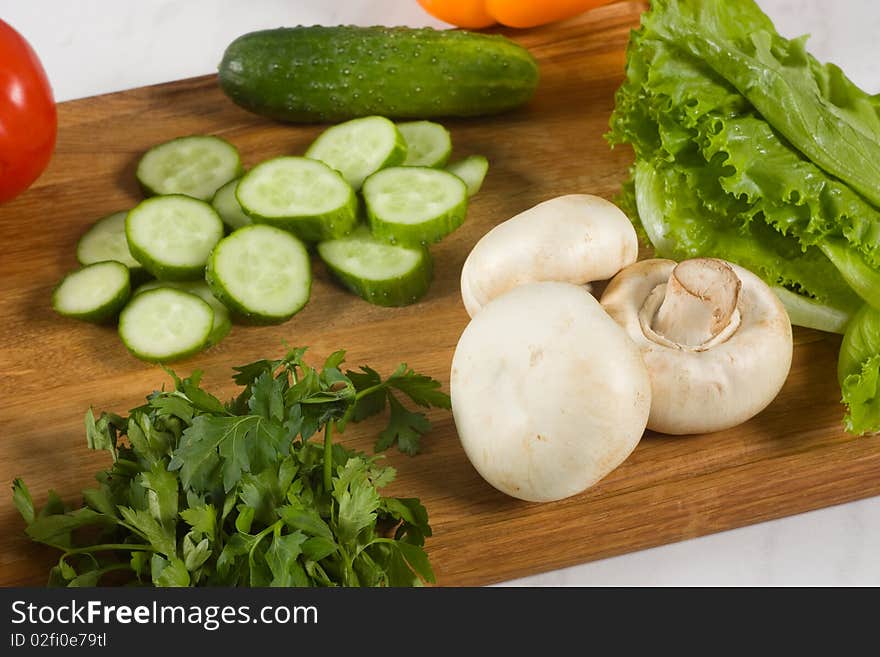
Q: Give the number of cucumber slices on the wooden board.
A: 14